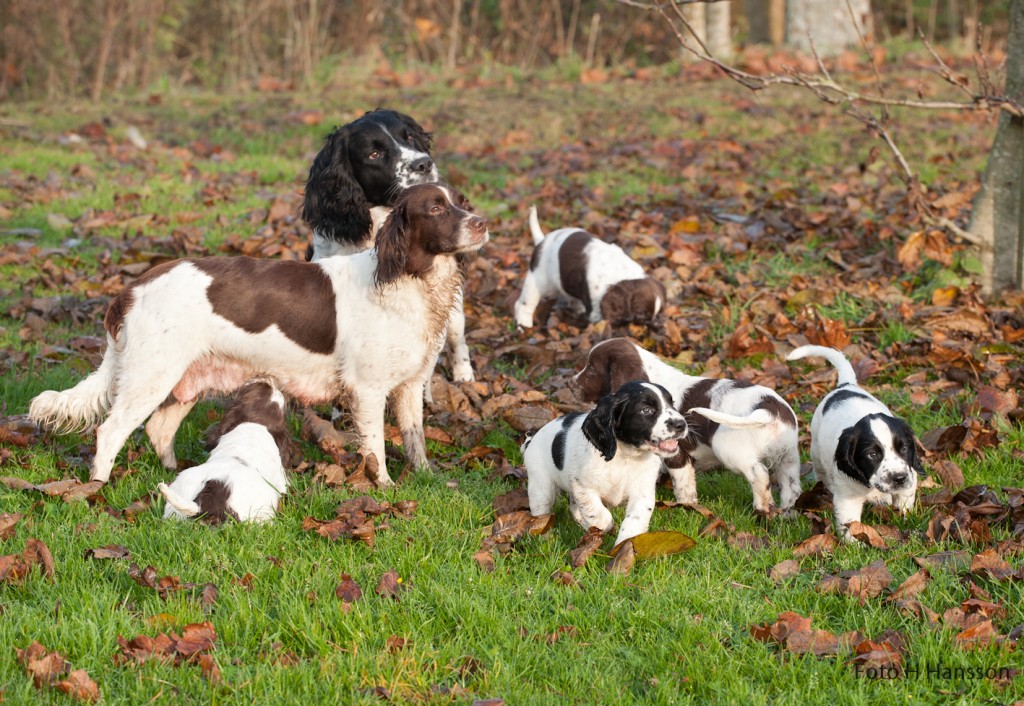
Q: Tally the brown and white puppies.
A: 3